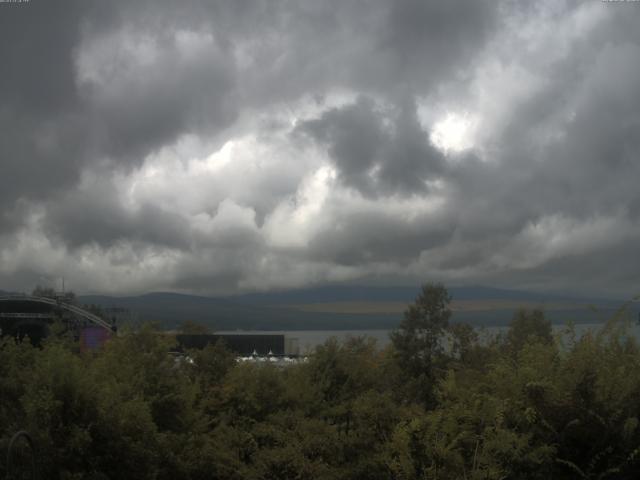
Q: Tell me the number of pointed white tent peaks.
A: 2